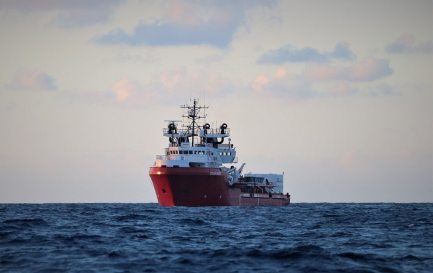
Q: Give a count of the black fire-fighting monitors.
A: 3